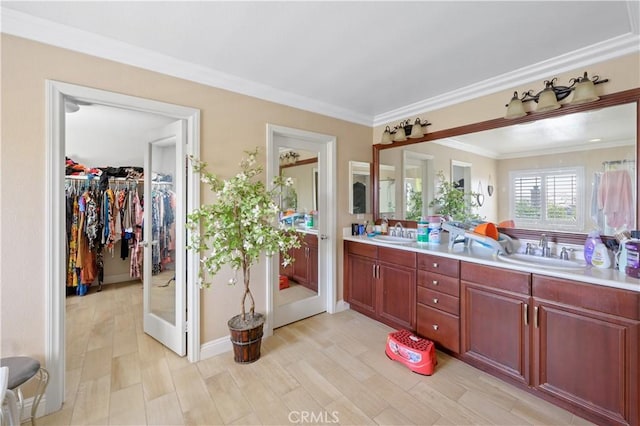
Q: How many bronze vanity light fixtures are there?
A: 2